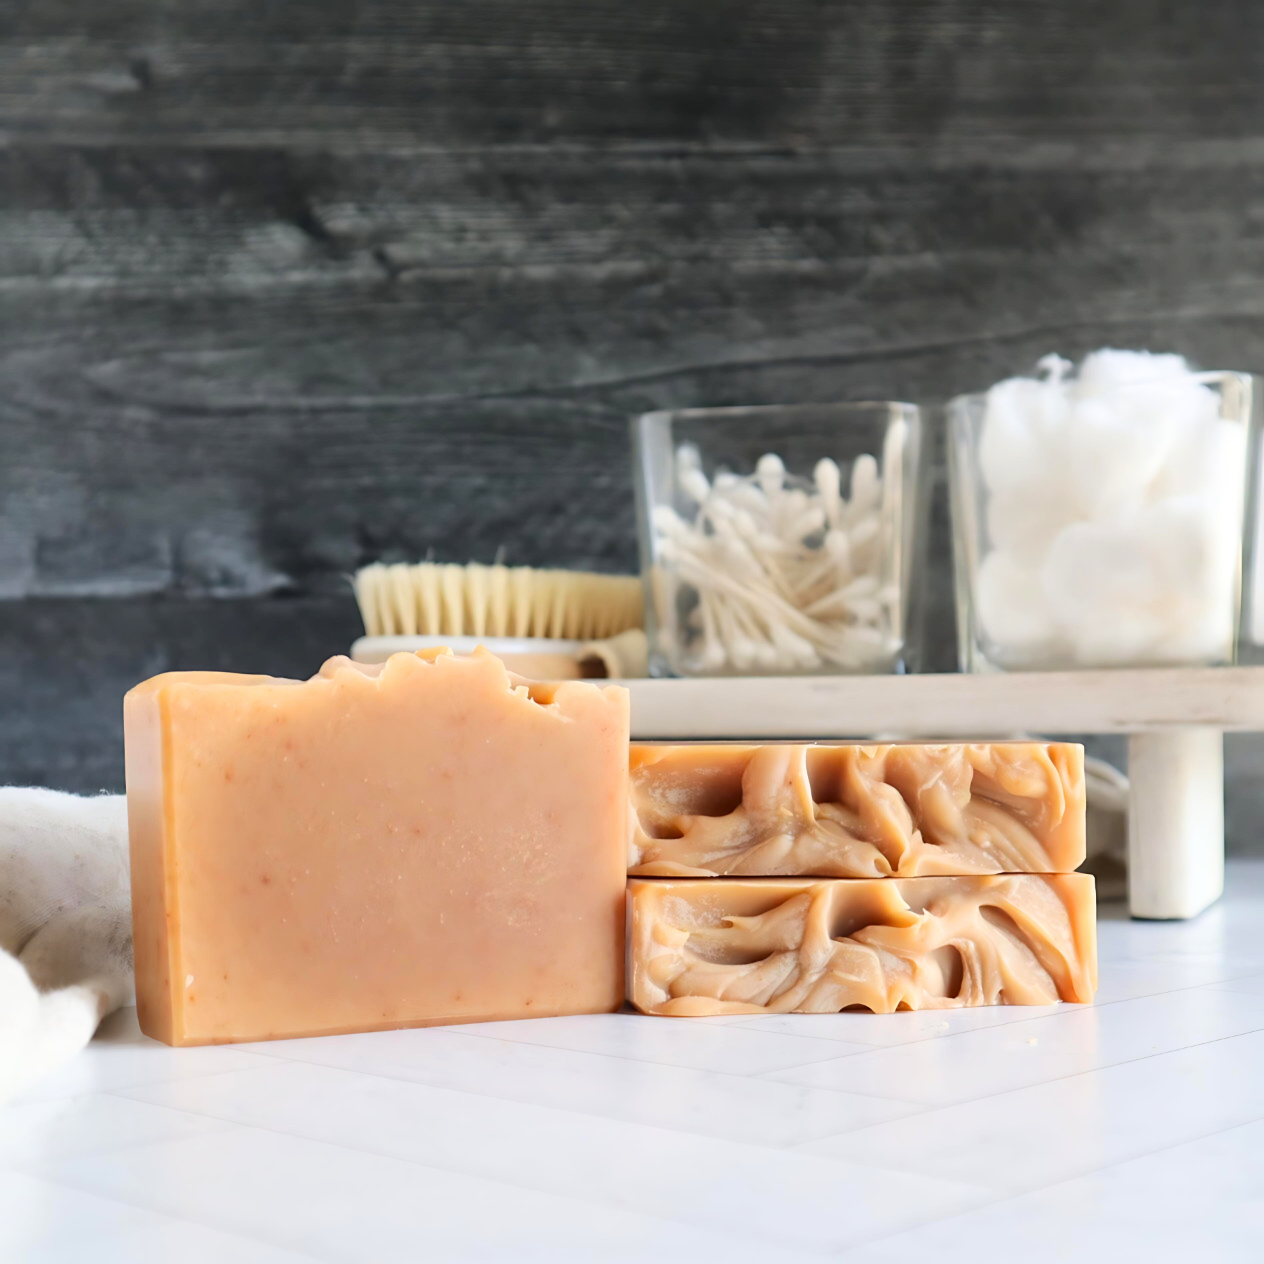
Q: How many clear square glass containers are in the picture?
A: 2